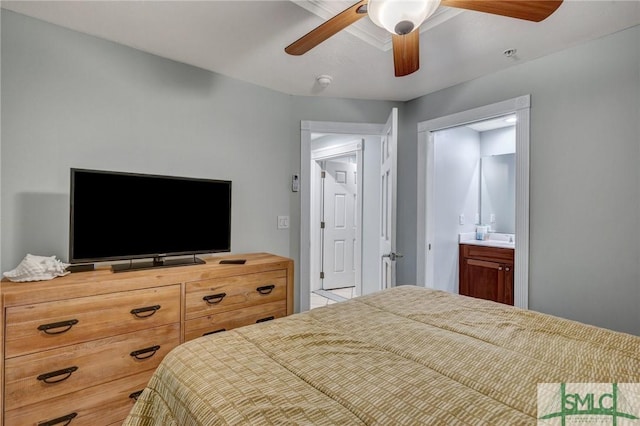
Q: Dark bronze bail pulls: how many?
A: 10